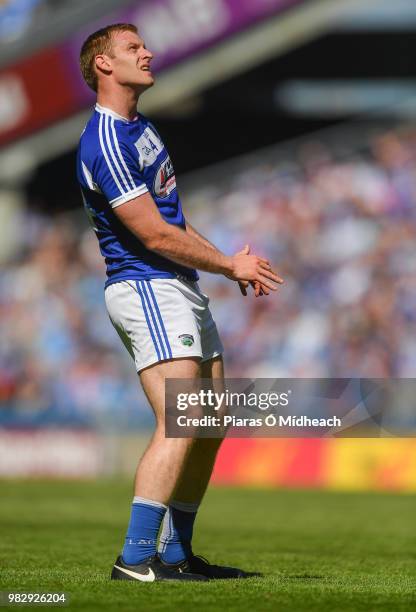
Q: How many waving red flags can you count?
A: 0